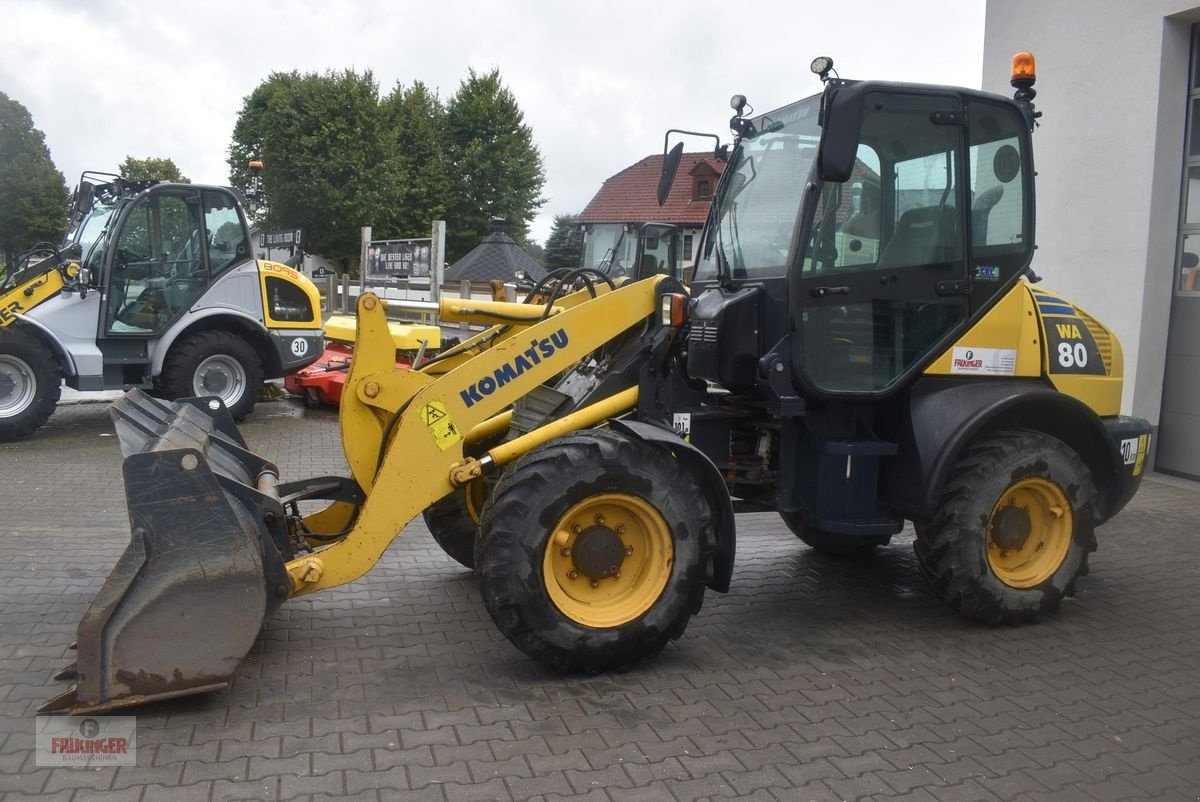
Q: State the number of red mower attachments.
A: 1